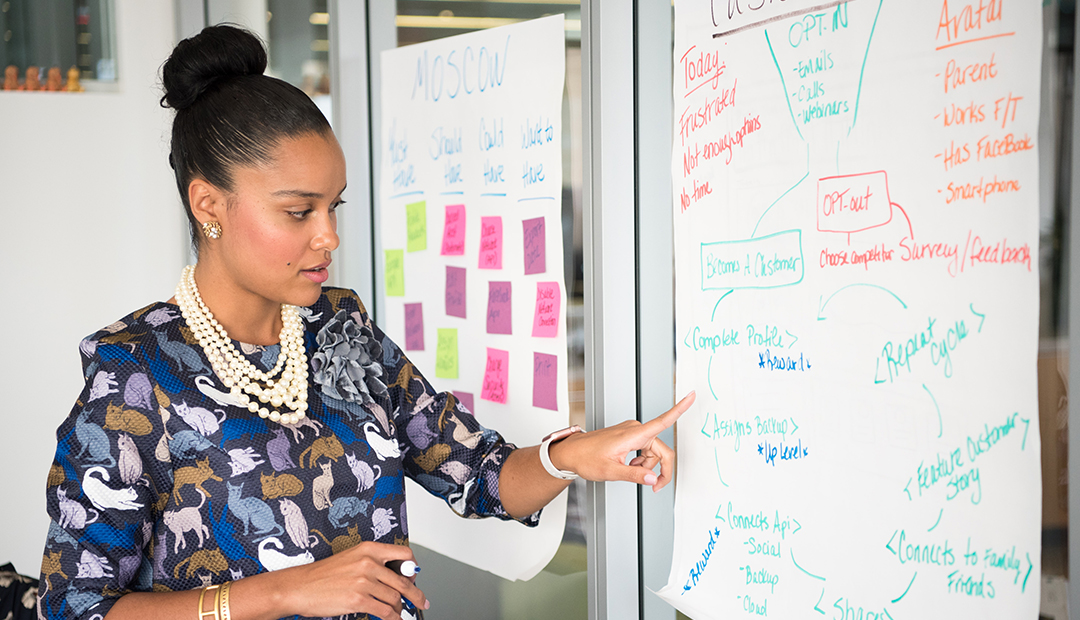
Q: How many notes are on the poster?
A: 13